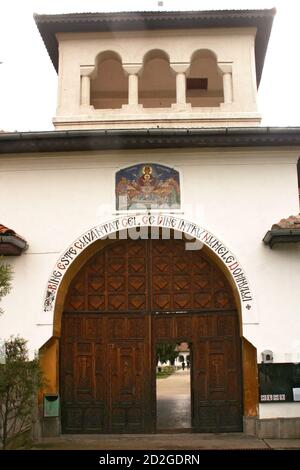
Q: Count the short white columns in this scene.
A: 4